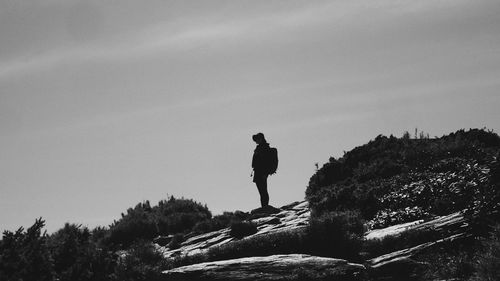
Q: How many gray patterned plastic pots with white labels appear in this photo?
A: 0